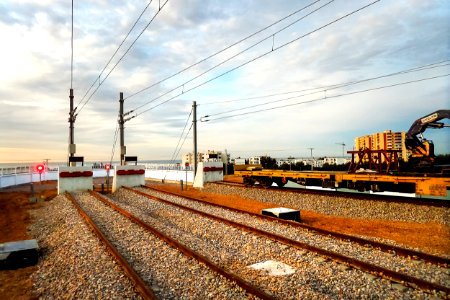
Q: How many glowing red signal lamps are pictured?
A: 2